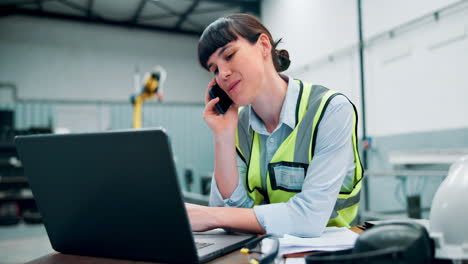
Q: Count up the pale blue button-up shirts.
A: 1